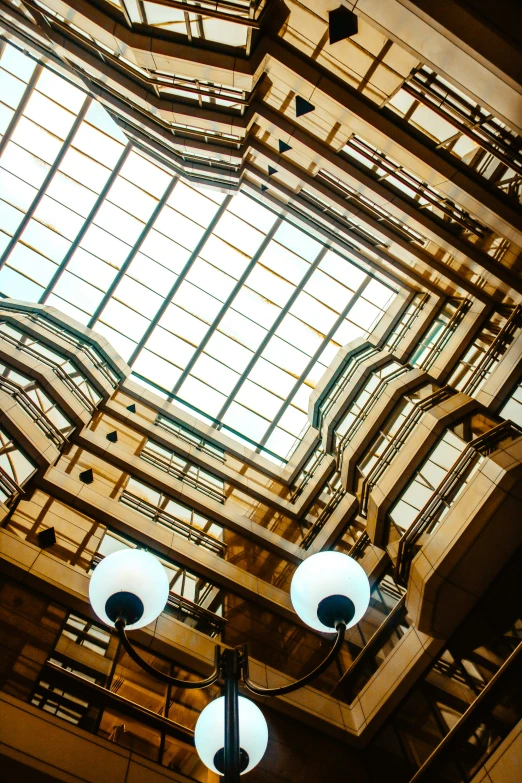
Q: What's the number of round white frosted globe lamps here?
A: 3